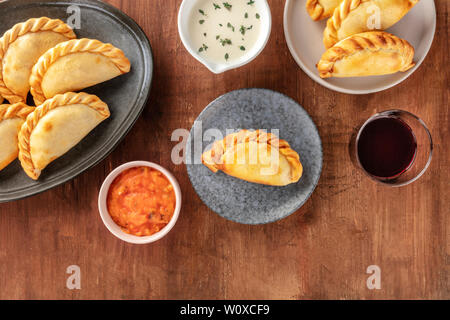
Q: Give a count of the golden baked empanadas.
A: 8